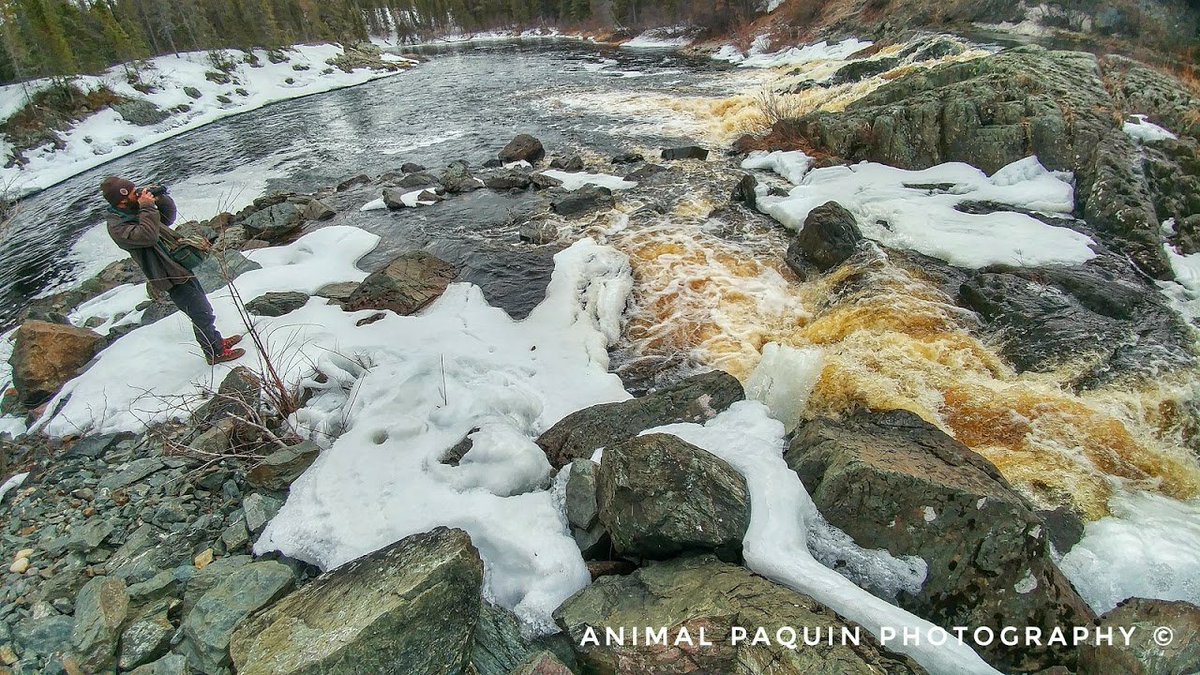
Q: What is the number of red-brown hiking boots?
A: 2